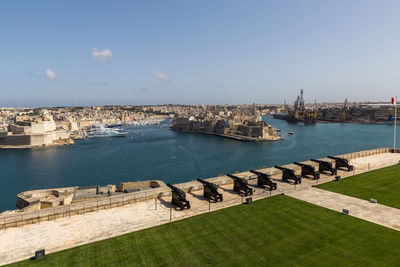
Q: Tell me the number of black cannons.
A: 8